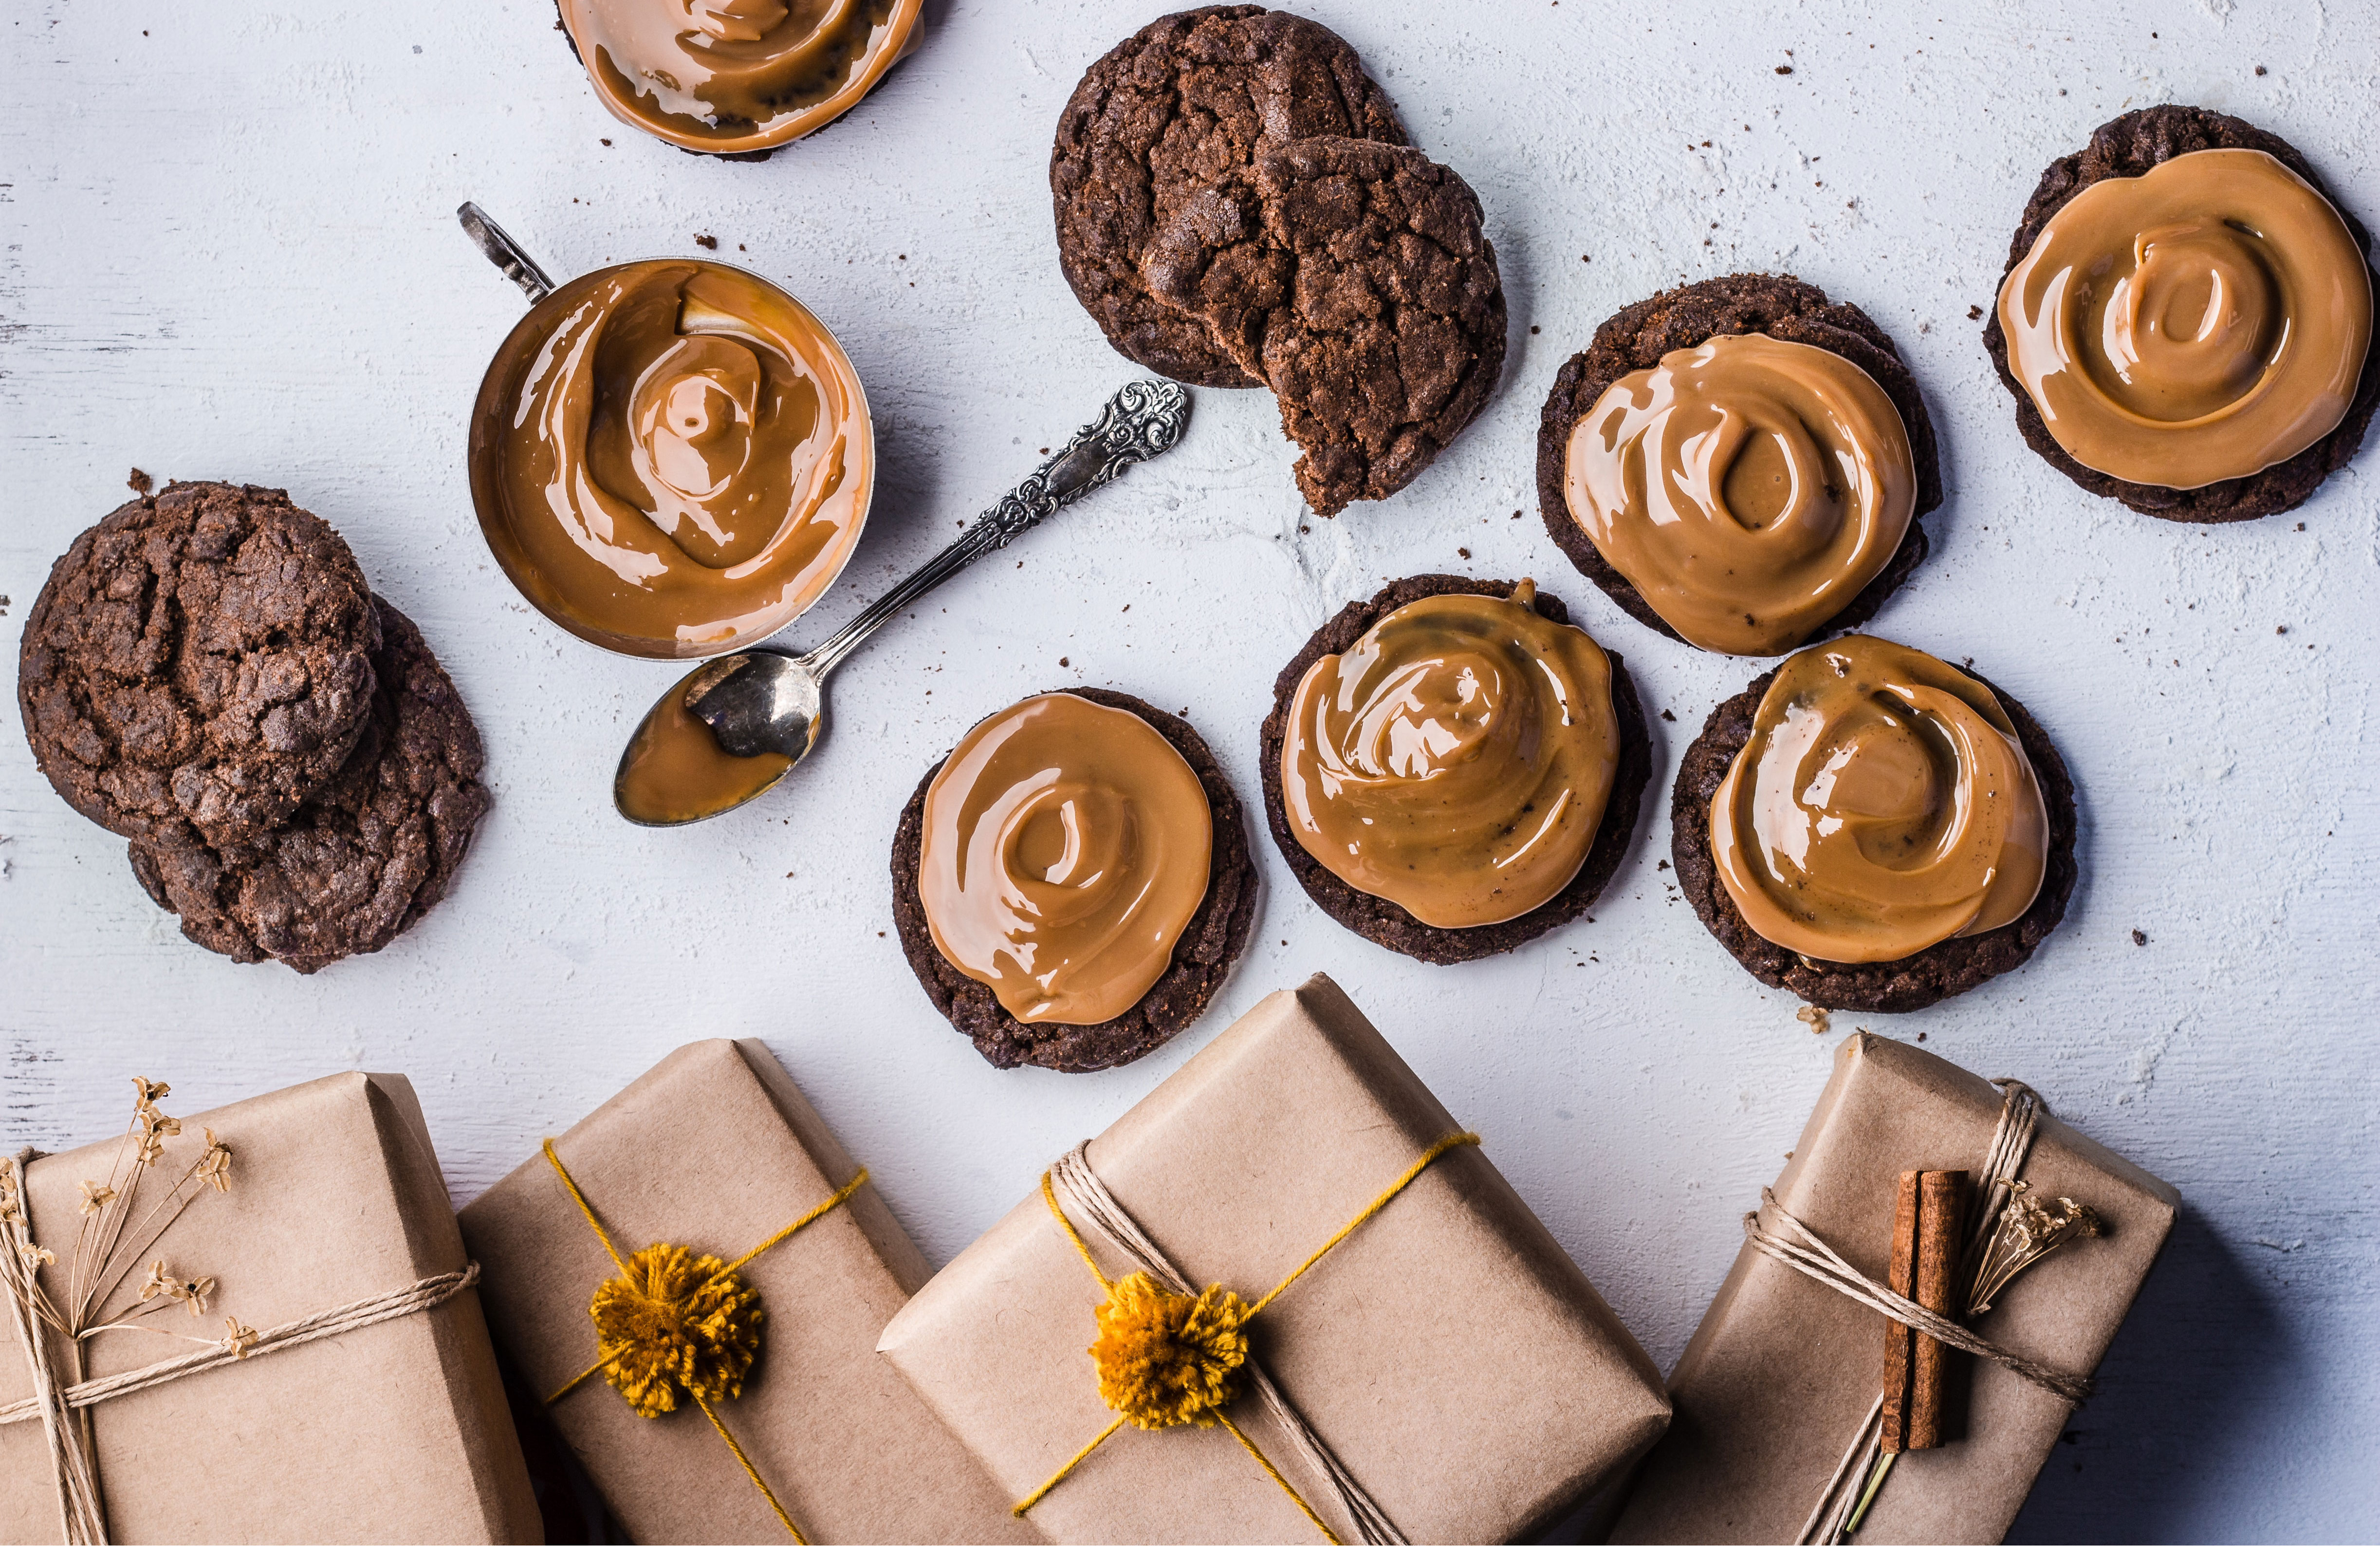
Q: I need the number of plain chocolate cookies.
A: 4